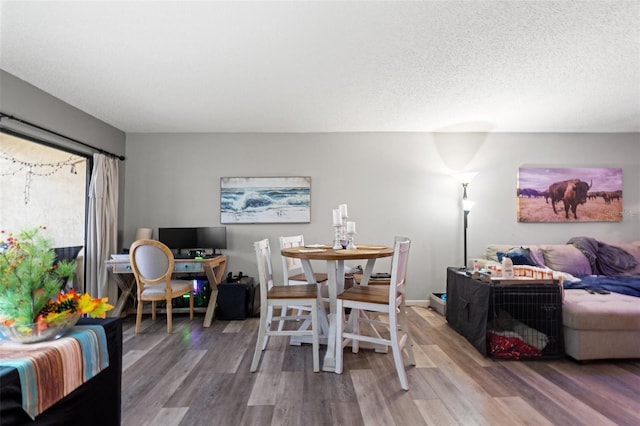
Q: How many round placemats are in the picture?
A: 4